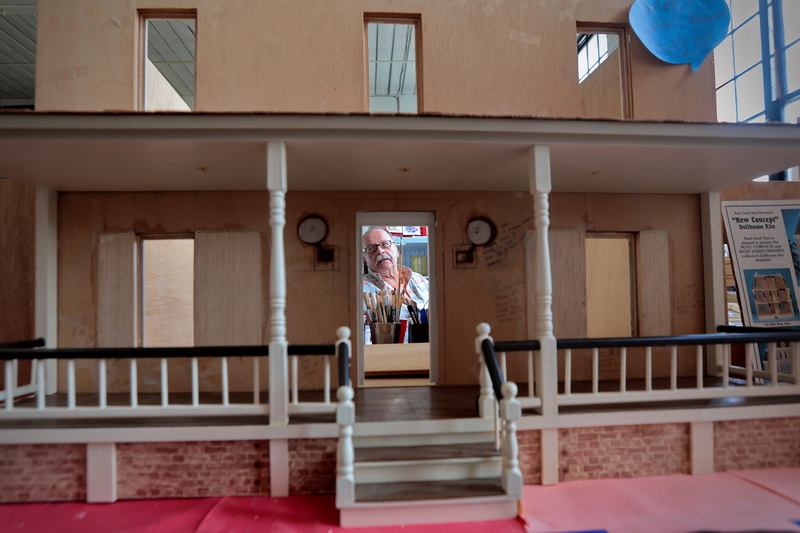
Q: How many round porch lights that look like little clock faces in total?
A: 2